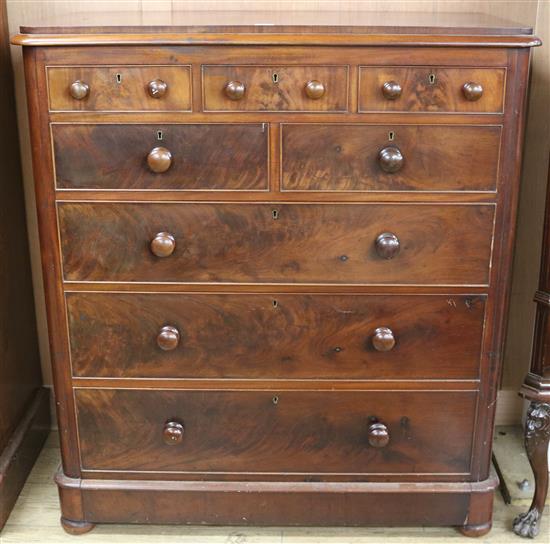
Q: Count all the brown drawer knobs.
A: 14